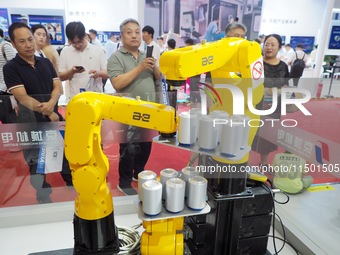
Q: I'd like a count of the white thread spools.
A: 12